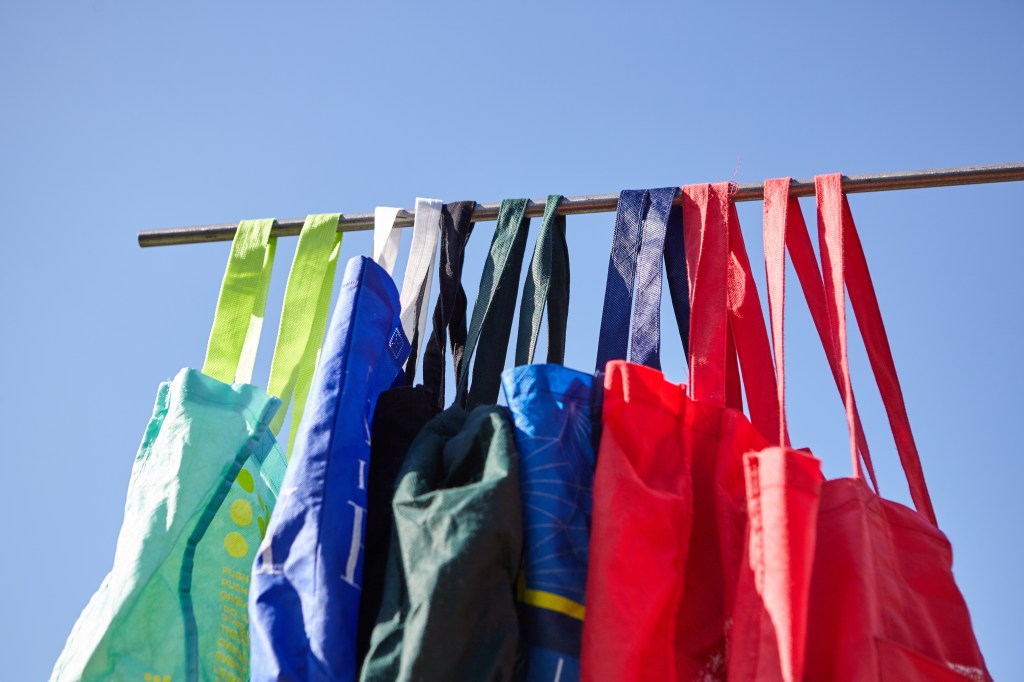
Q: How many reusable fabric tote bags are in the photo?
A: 7